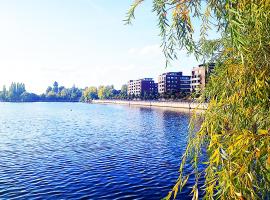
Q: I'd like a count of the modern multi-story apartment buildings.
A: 3